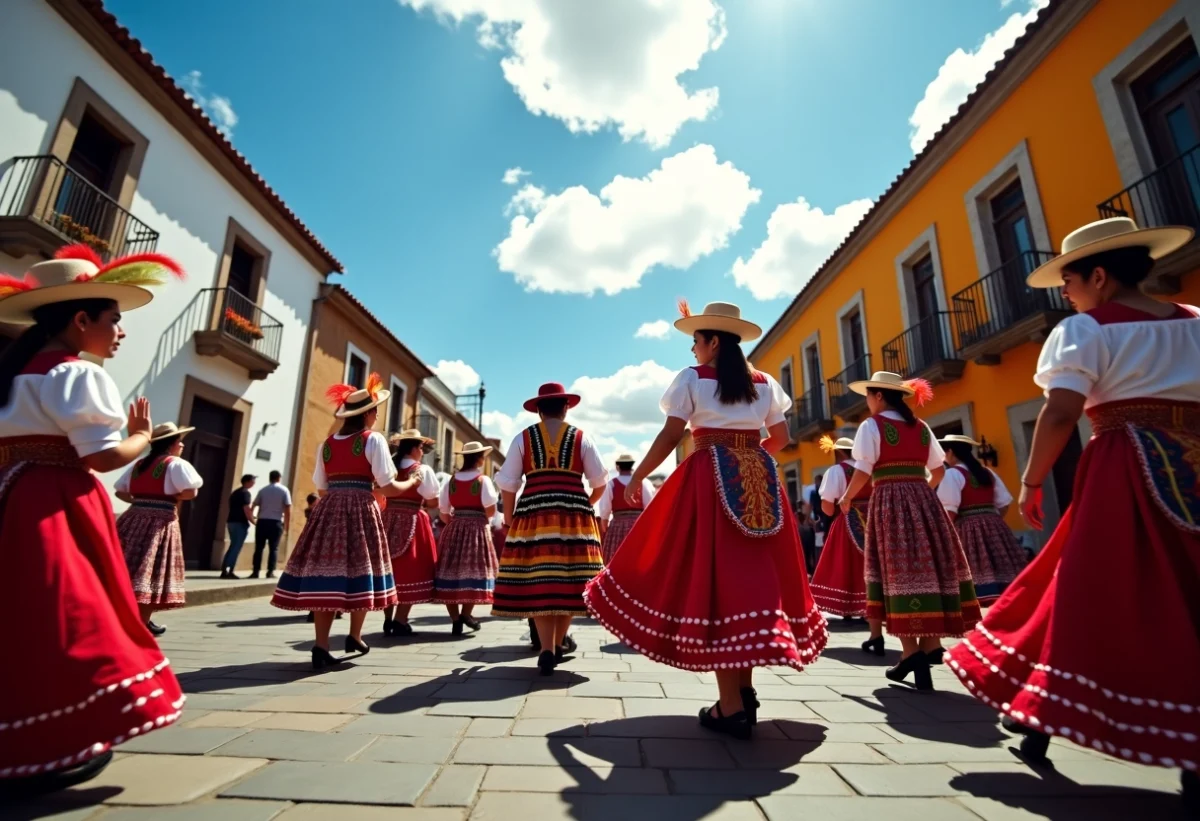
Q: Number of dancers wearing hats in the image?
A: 12